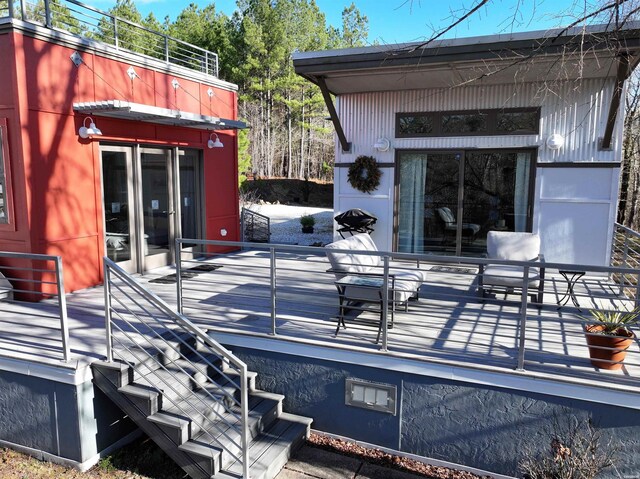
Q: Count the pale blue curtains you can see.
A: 2